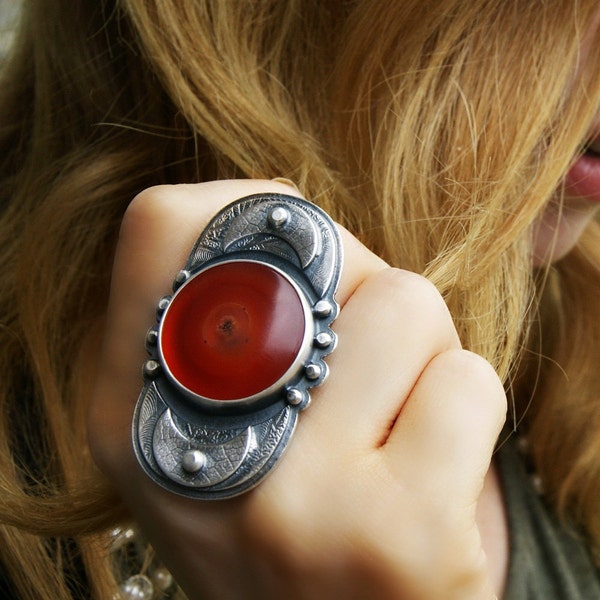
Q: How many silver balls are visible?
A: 10